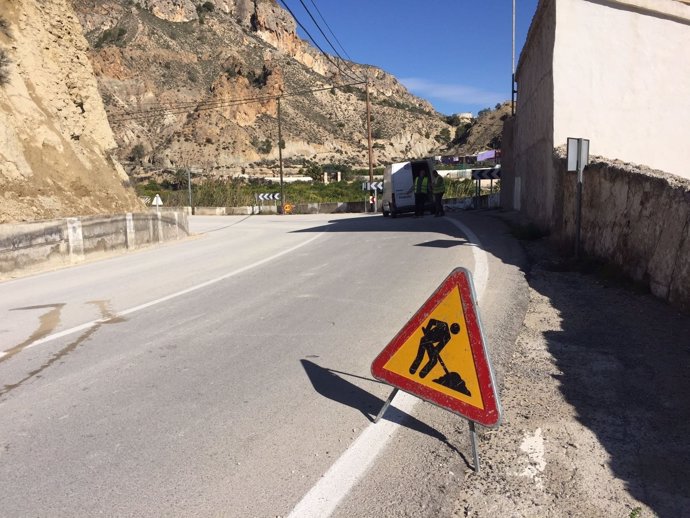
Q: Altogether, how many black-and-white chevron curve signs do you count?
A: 3